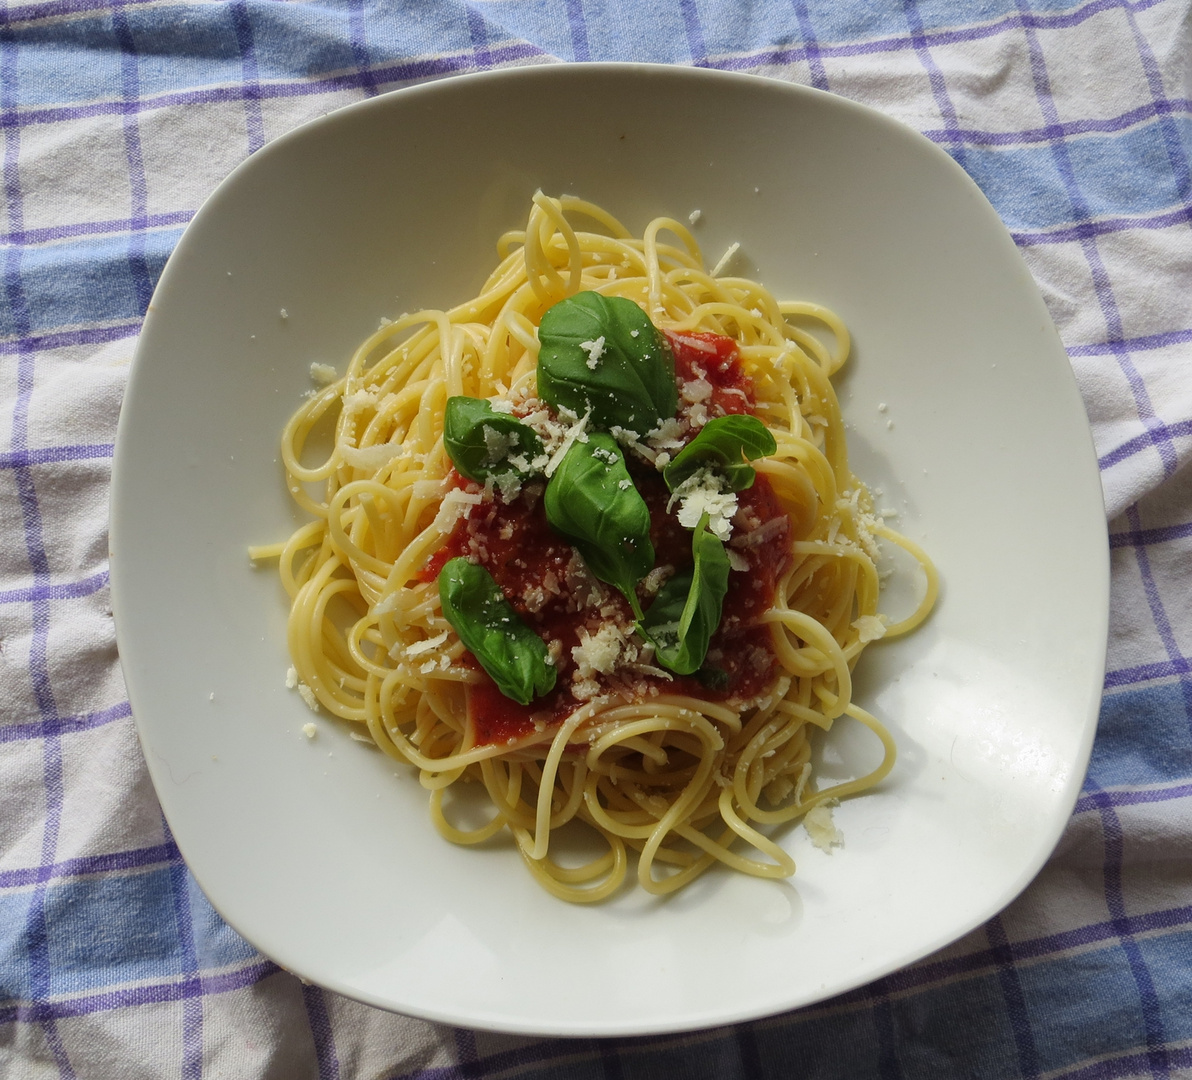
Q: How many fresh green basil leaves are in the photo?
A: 6